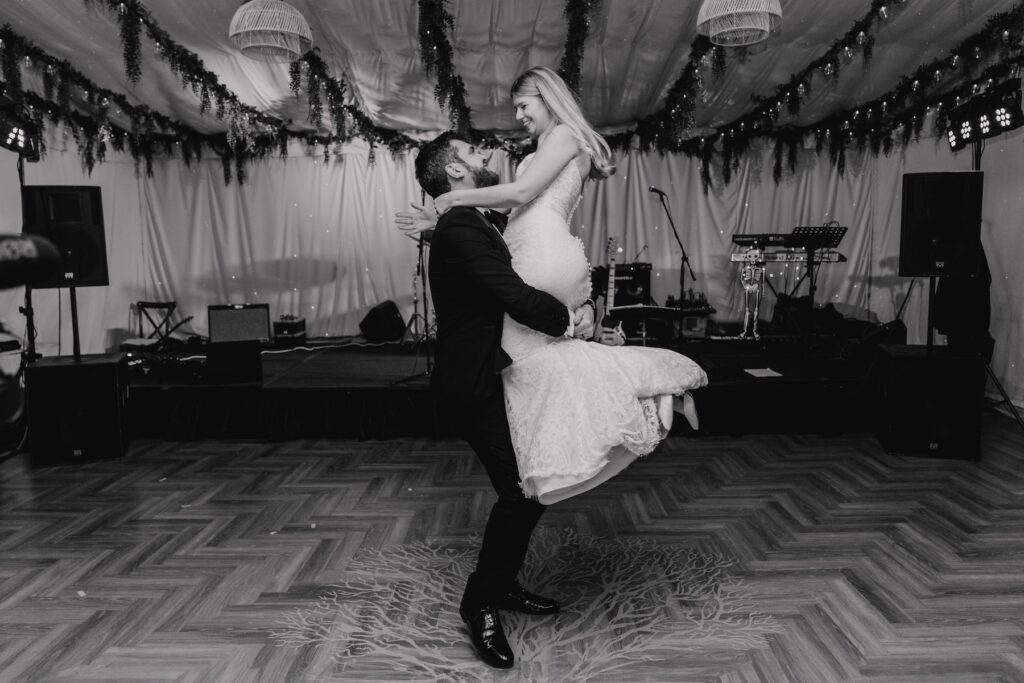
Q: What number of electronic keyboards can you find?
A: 2